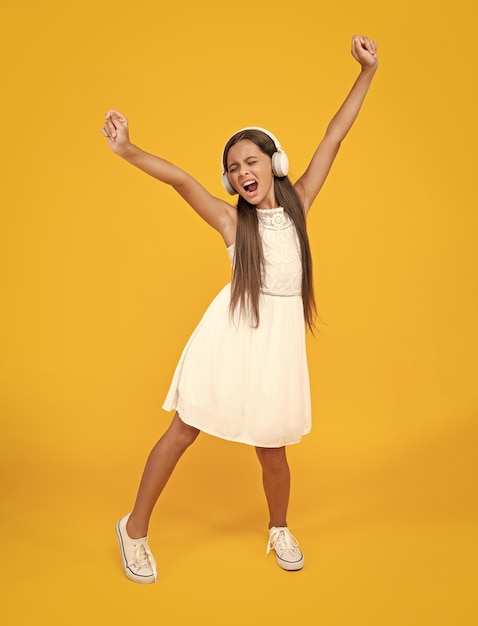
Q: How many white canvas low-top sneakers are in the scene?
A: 2